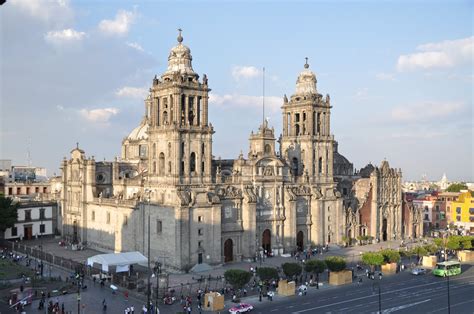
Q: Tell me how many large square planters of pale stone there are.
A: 6